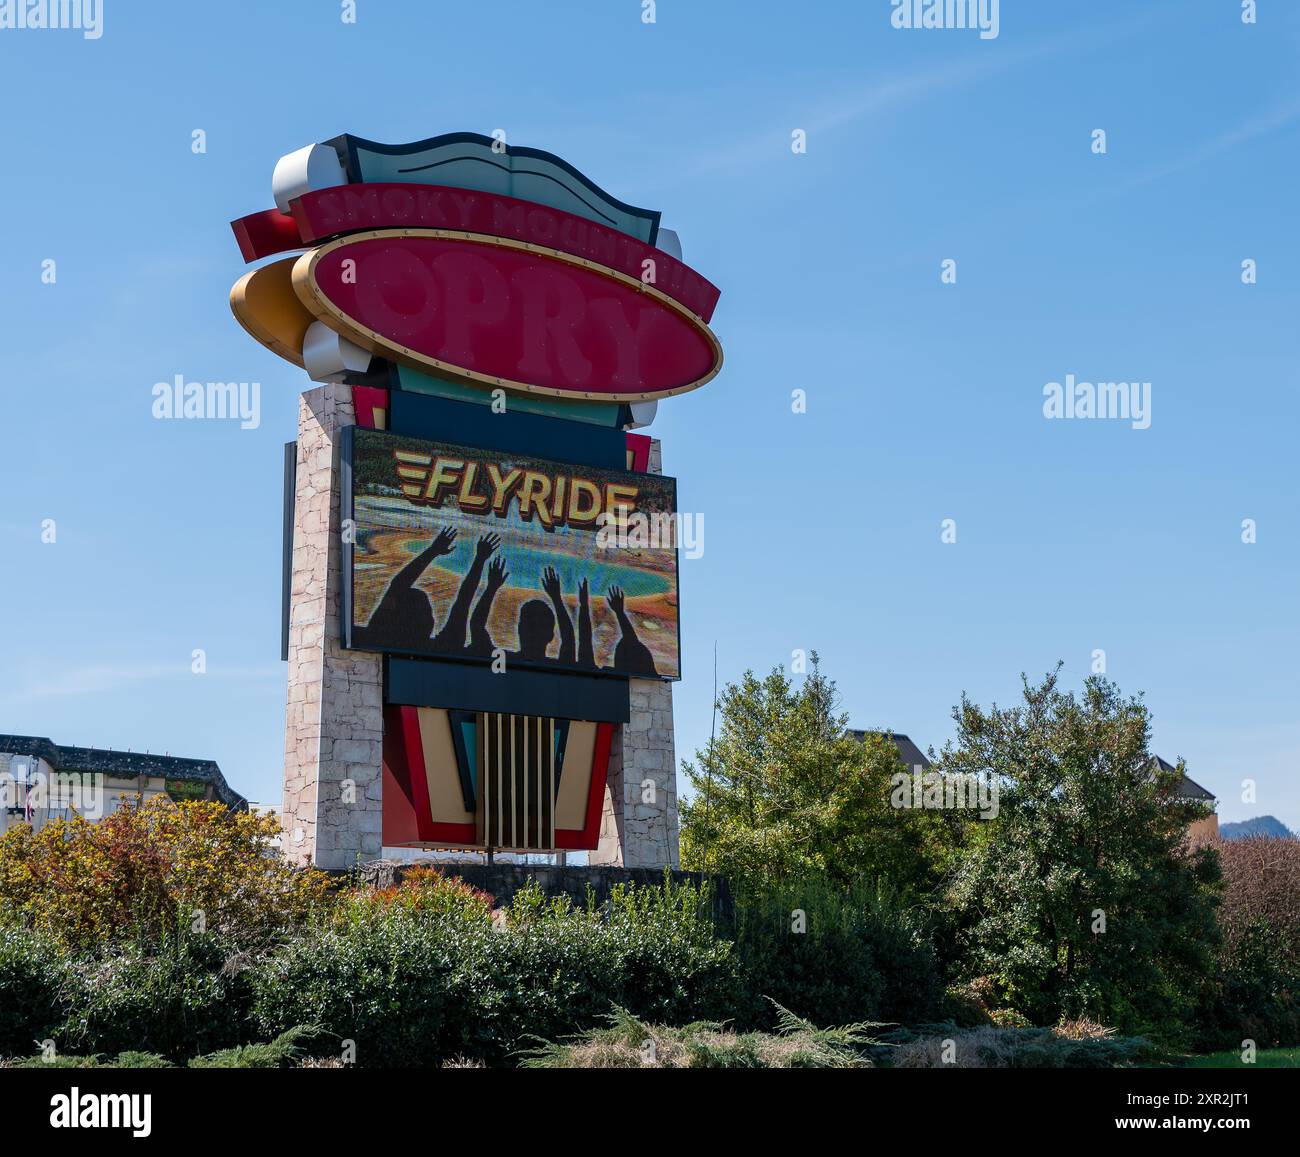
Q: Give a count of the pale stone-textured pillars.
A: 2